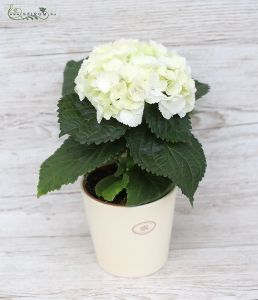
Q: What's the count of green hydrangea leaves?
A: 8